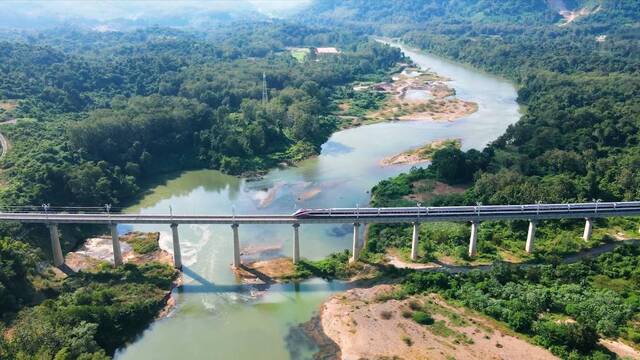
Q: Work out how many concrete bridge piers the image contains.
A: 10